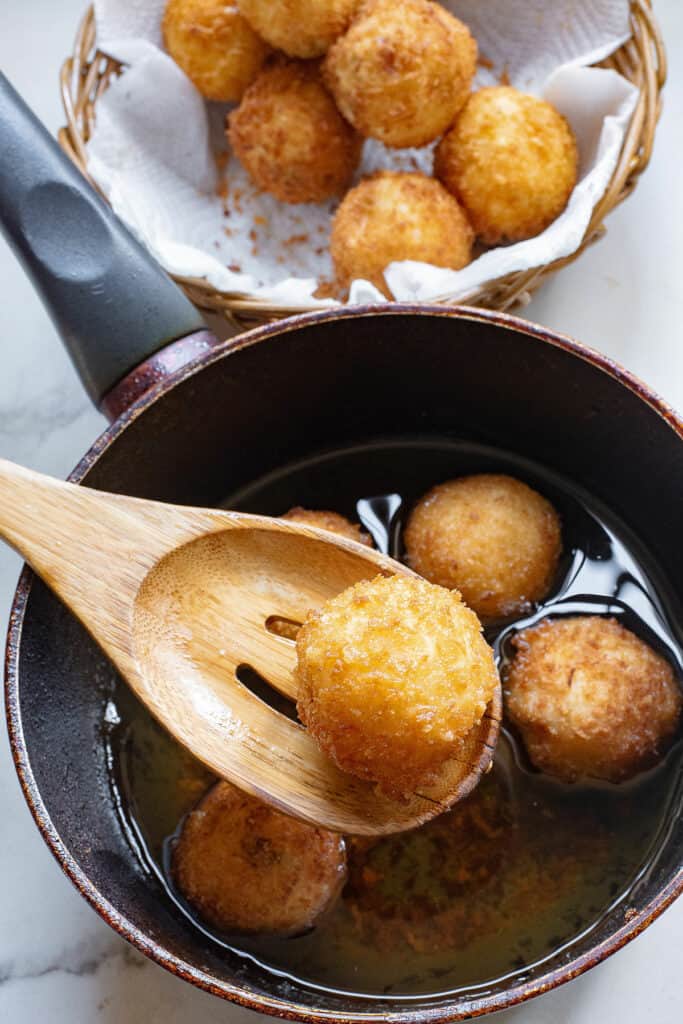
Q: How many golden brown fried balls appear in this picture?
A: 11